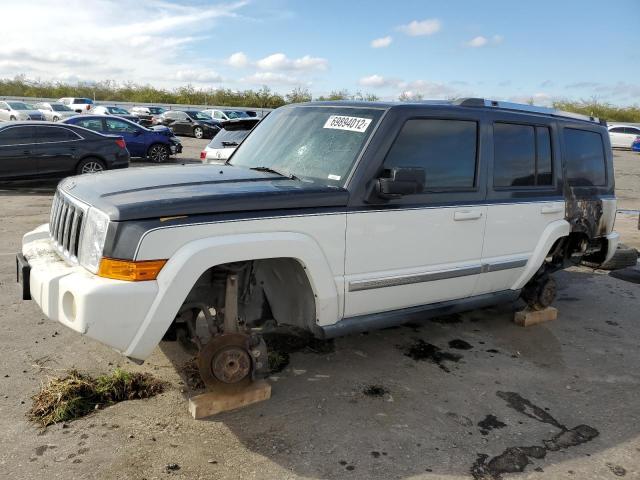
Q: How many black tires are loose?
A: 2